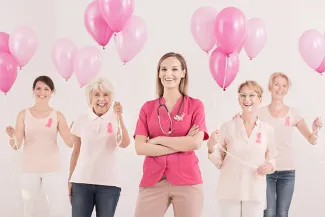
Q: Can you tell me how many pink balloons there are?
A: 15